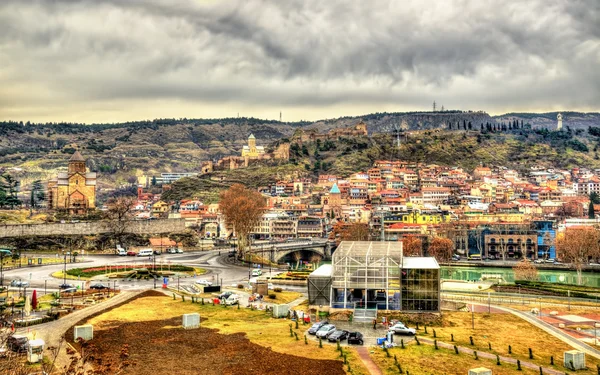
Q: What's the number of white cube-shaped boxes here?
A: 5